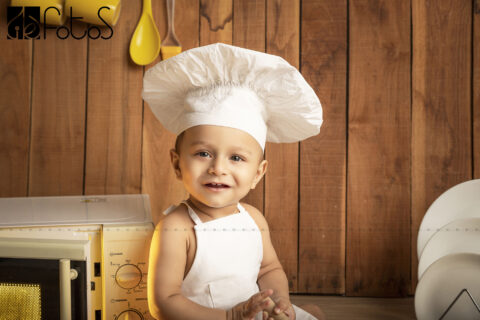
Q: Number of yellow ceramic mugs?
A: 2